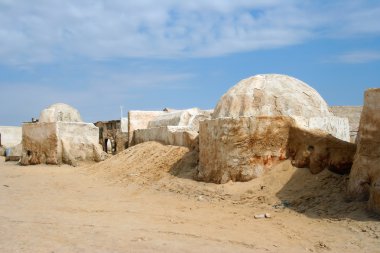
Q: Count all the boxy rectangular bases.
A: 2